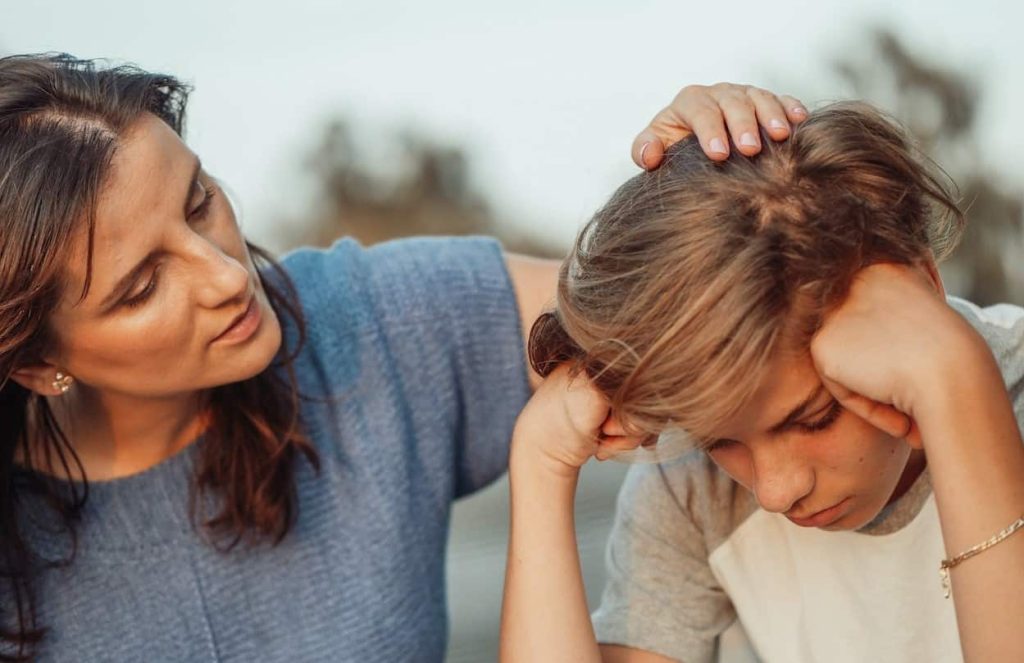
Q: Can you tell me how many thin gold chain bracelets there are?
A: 1